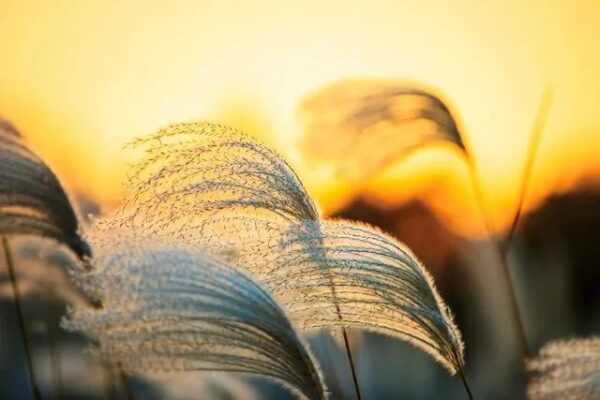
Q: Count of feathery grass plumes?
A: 6